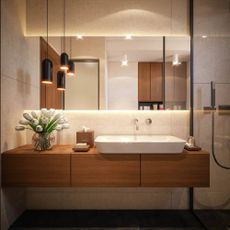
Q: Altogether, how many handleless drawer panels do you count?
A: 3